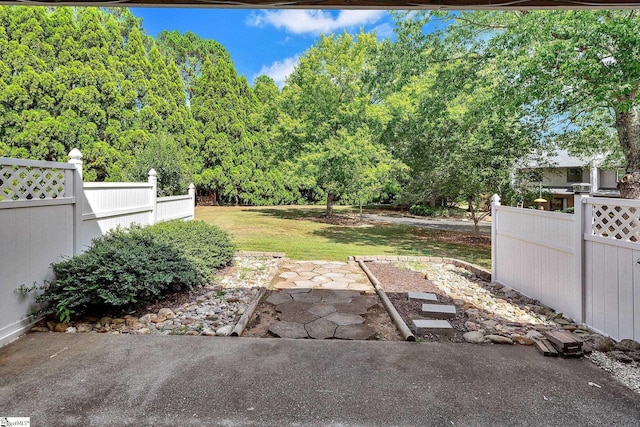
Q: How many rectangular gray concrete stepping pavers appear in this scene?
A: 3